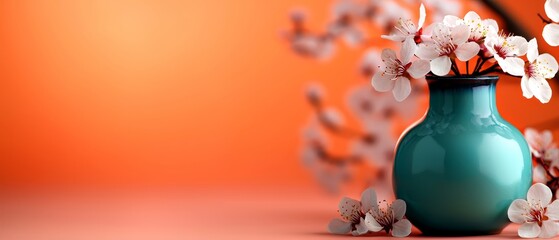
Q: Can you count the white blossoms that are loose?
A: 3